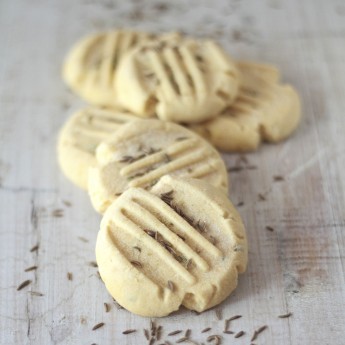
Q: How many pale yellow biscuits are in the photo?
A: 6